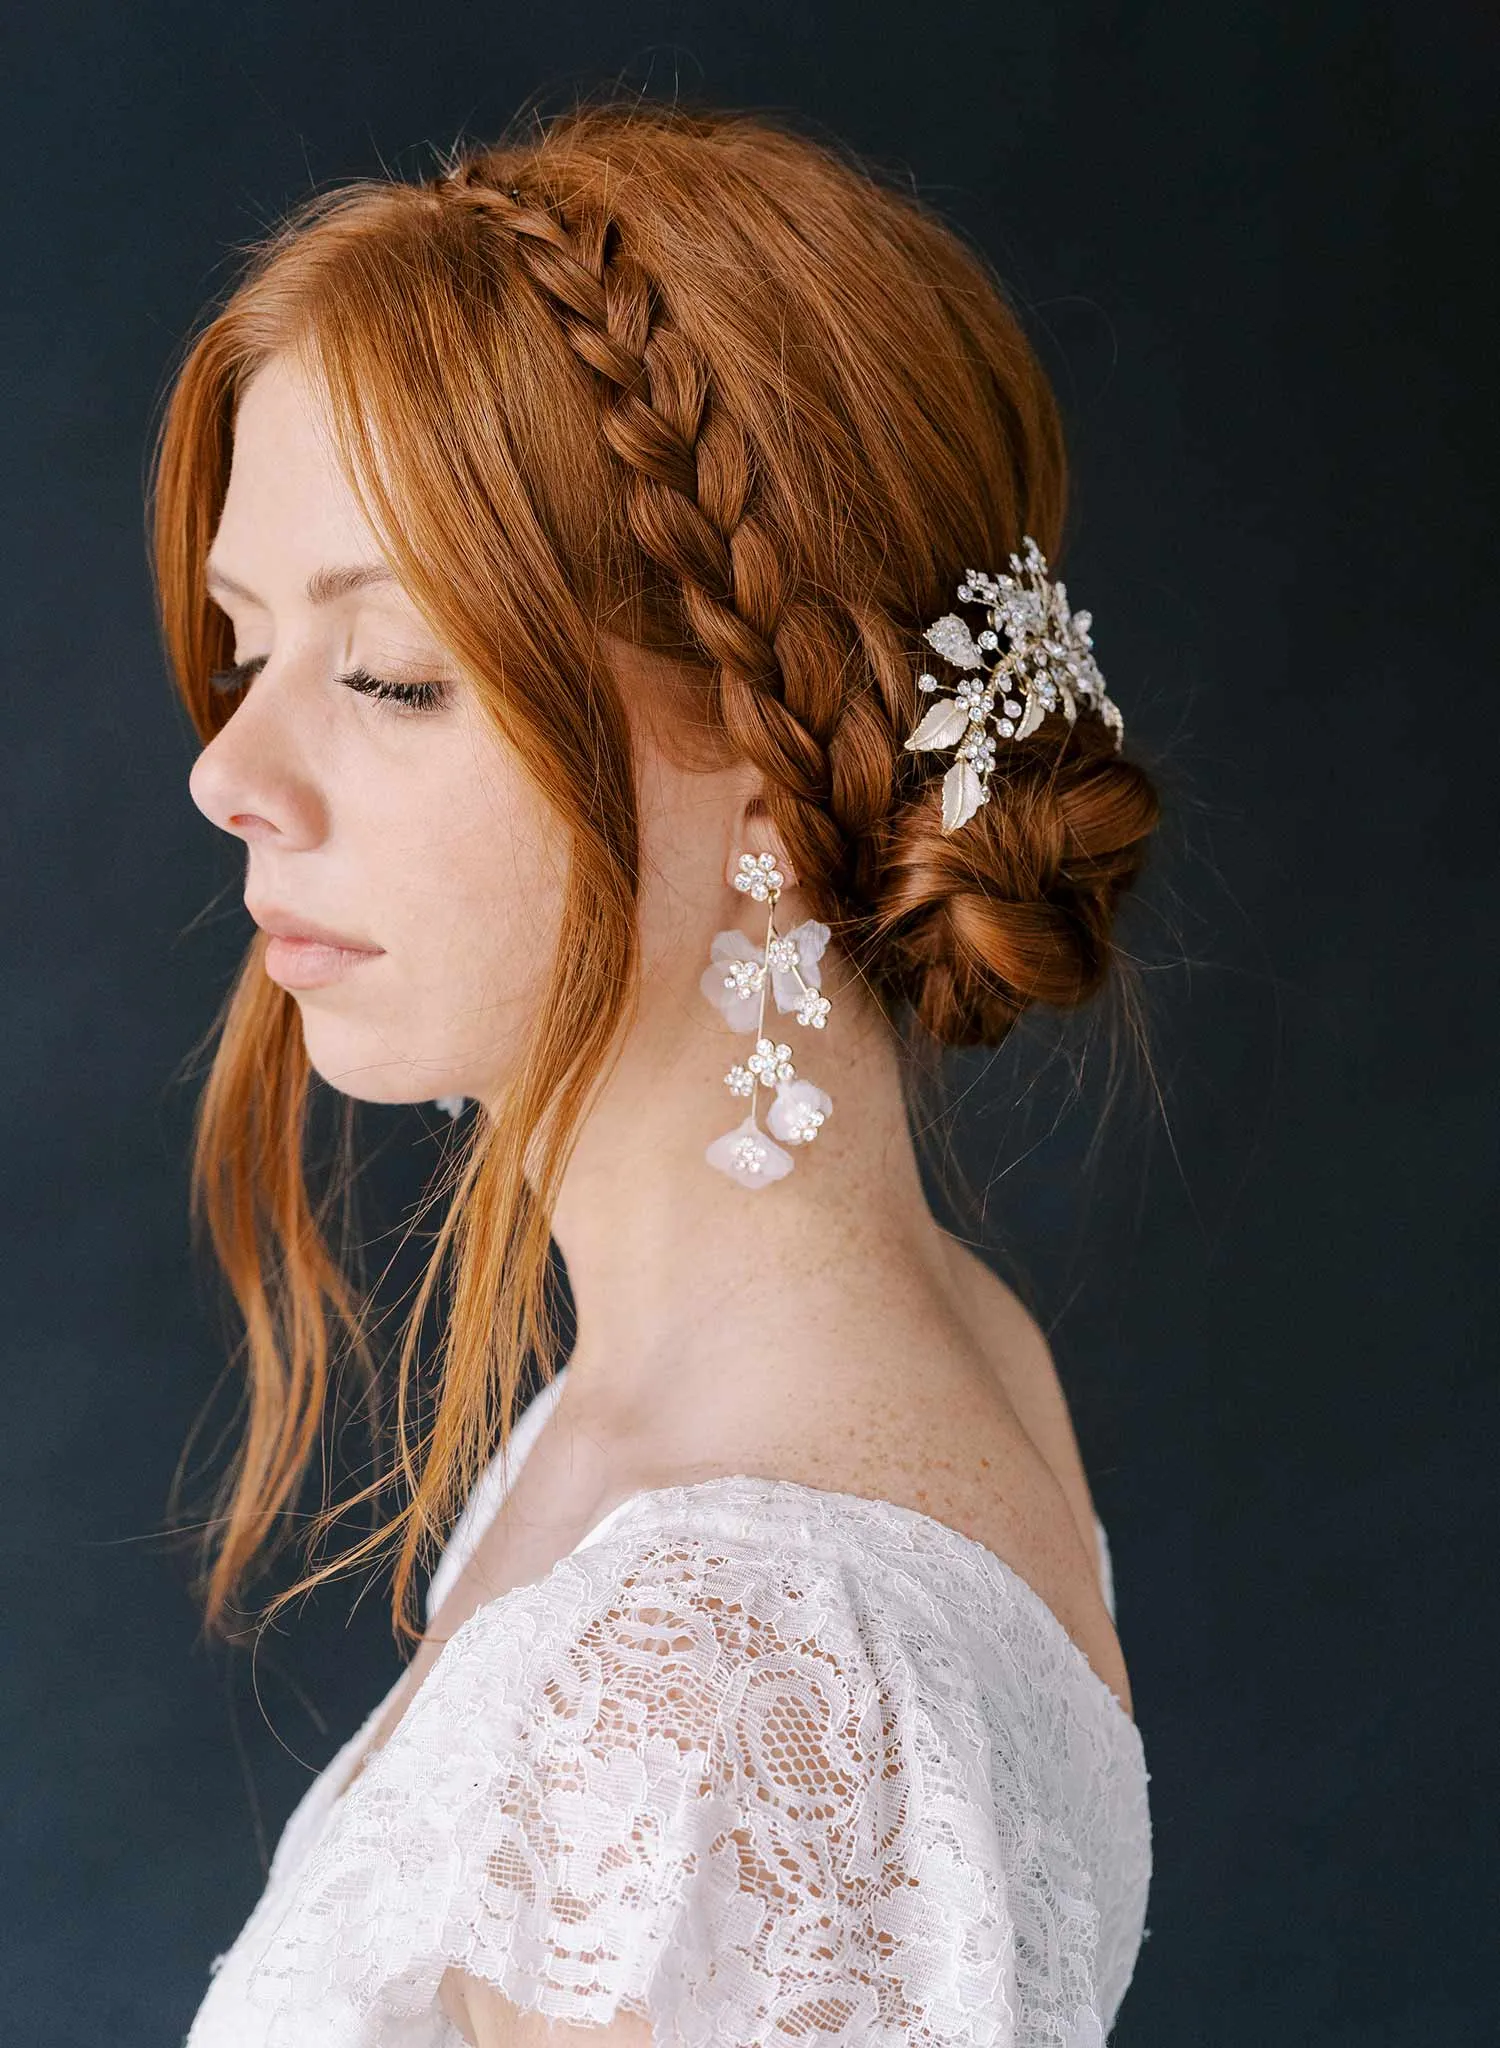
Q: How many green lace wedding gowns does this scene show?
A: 0